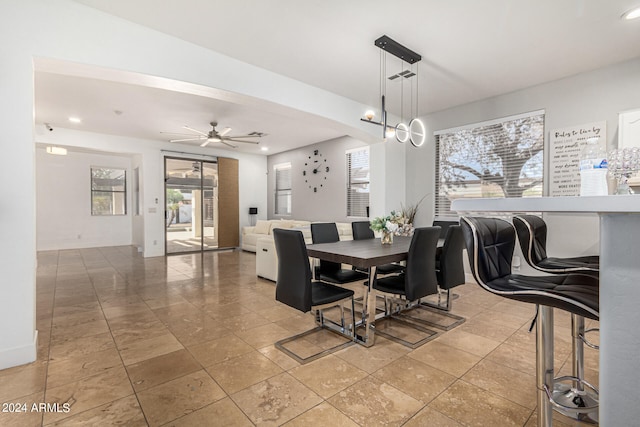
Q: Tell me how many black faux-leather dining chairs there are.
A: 6